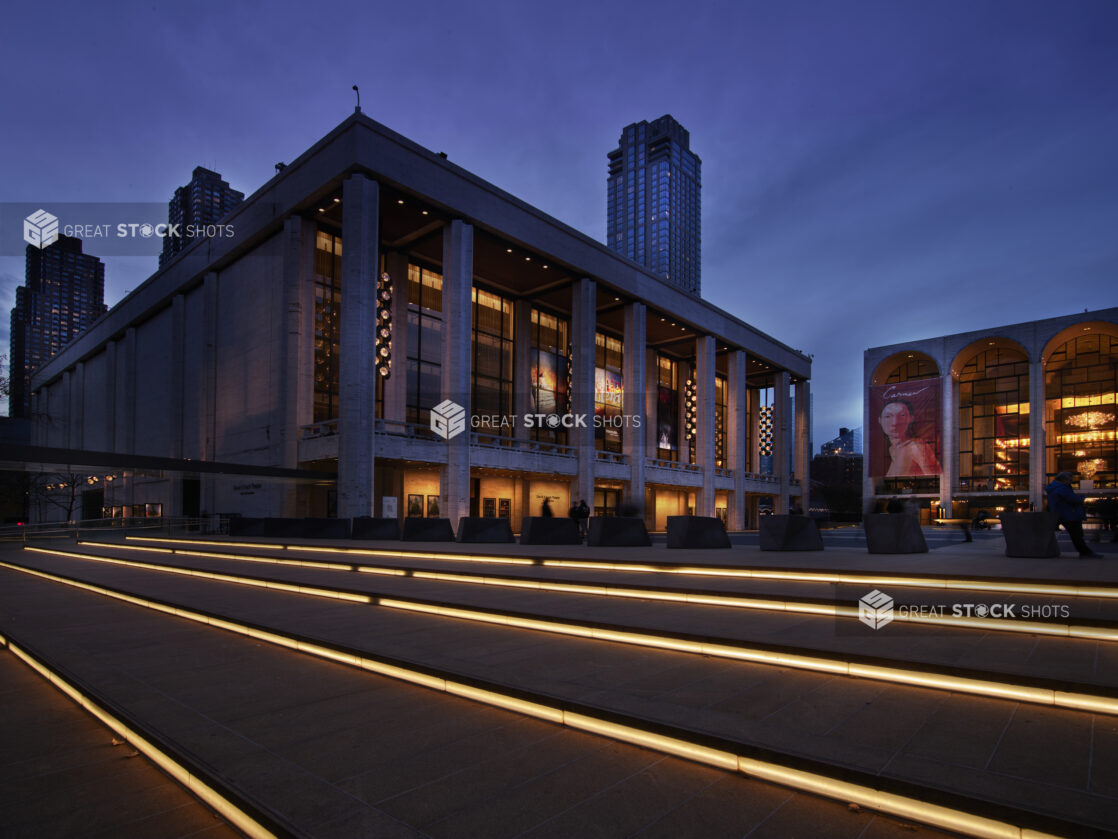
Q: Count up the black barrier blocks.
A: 12